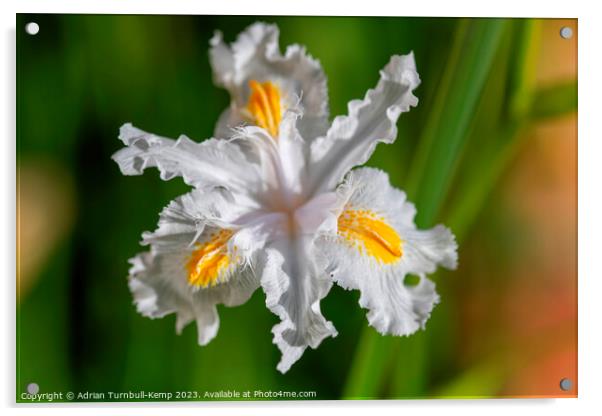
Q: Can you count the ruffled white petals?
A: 6